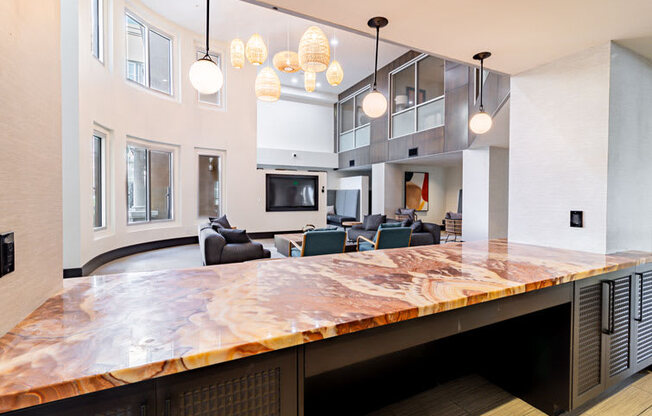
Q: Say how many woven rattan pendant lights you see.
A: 7